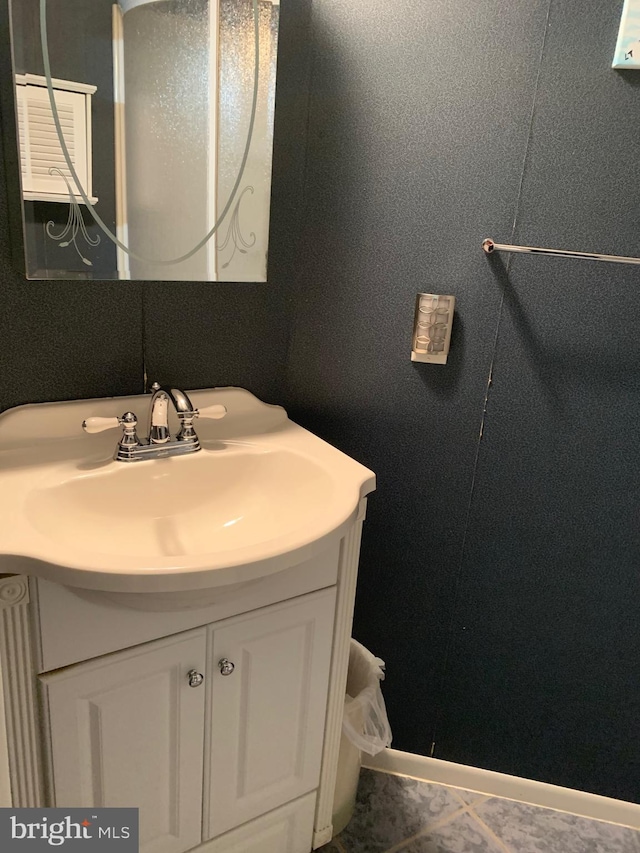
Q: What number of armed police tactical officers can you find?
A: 0